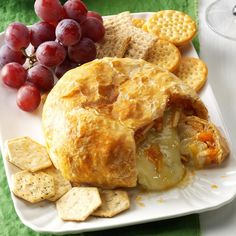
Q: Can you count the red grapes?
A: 14